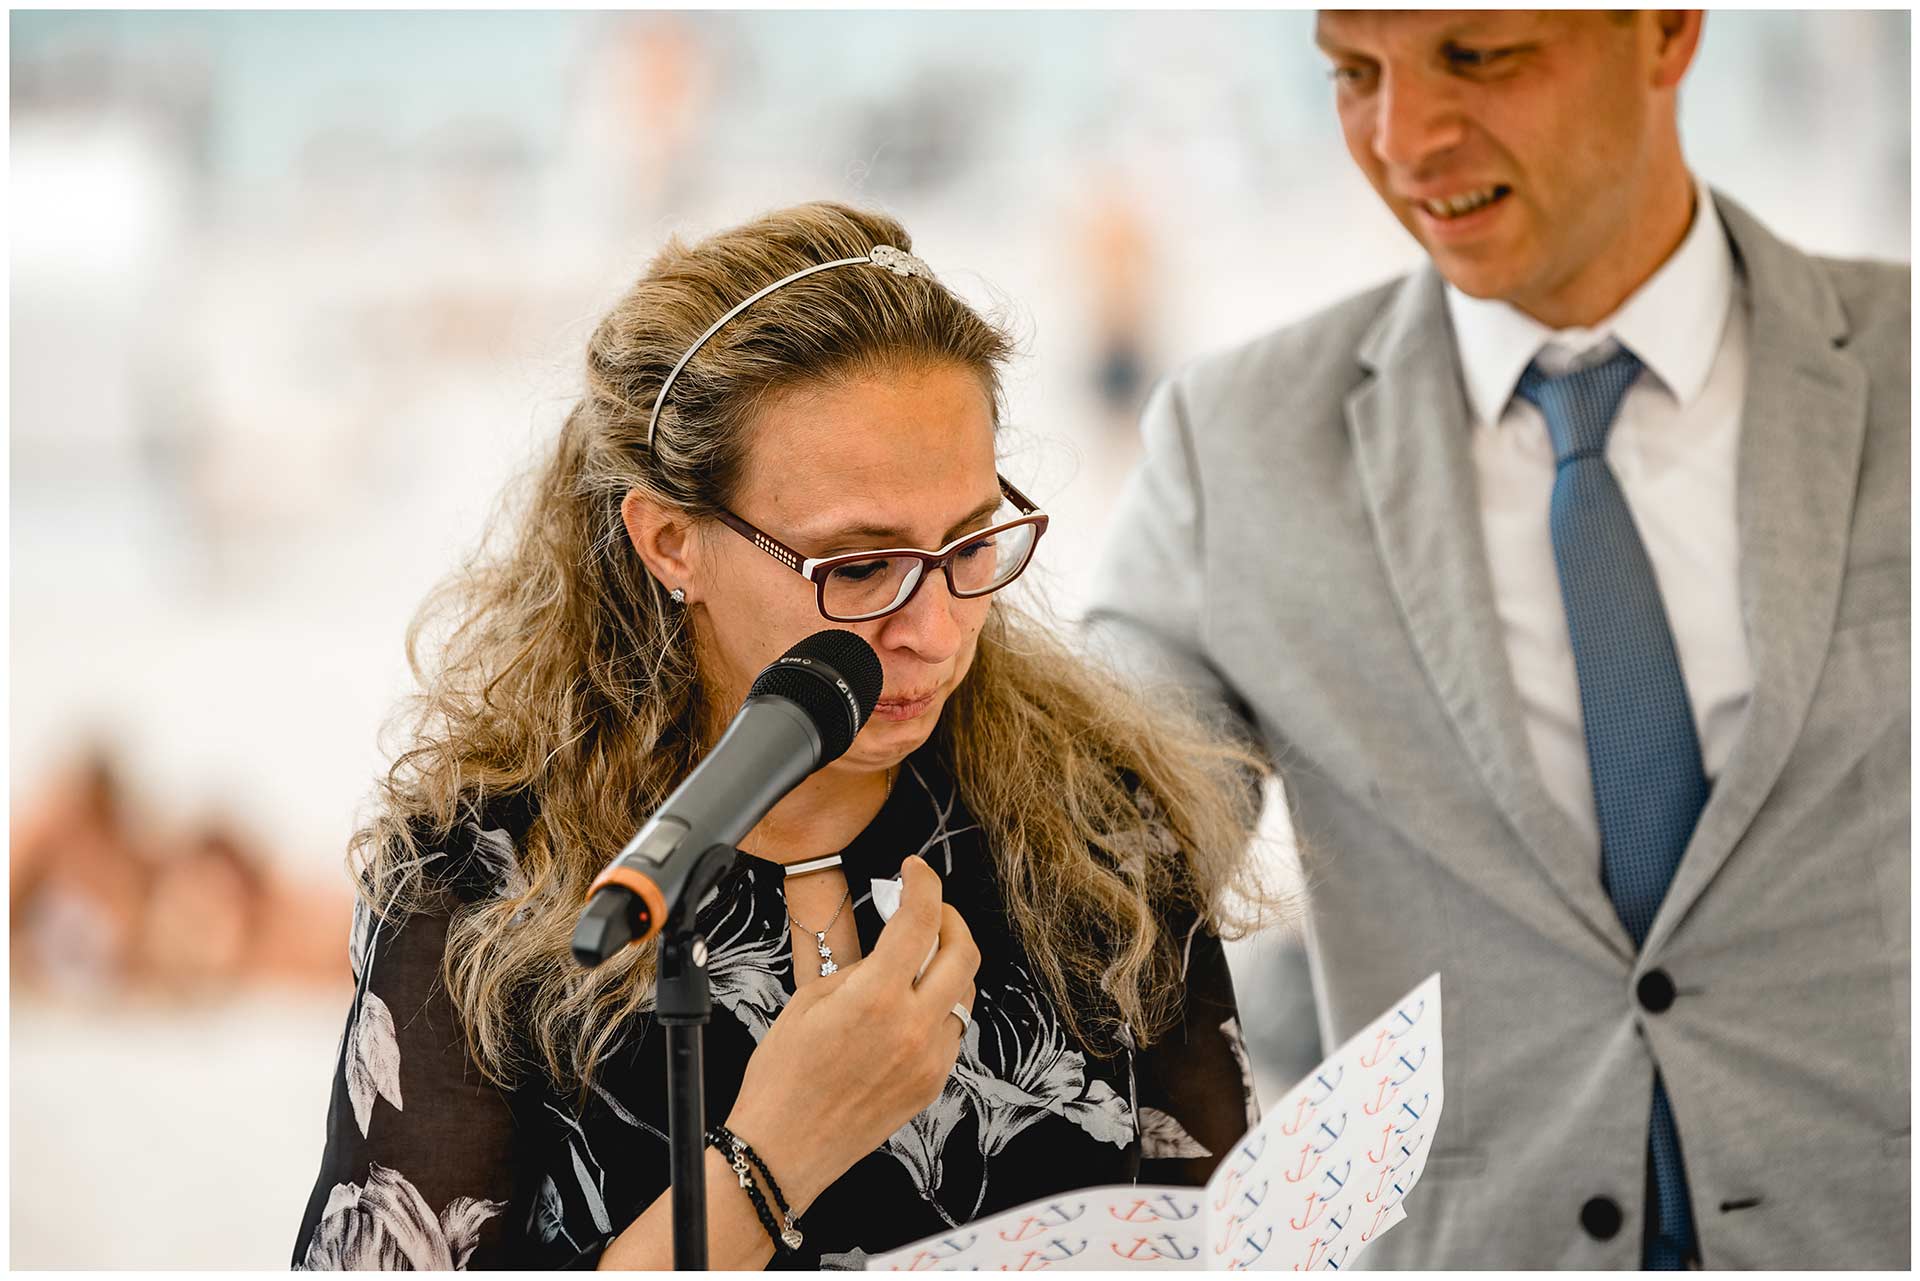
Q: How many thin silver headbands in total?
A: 1